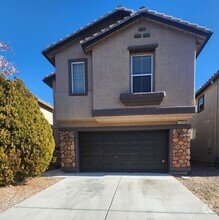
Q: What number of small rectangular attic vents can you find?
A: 3